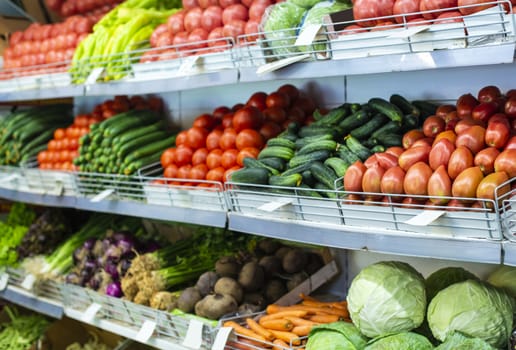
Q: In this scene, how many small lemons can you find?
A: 0